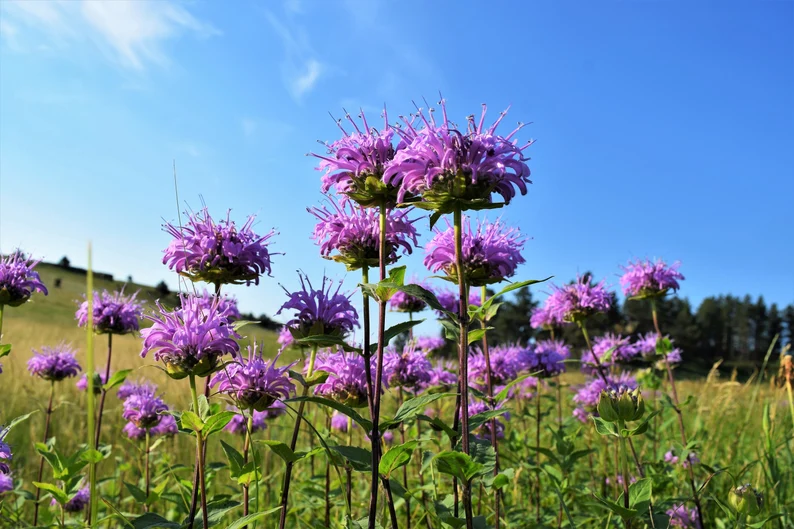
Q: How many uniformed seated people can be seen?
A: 0